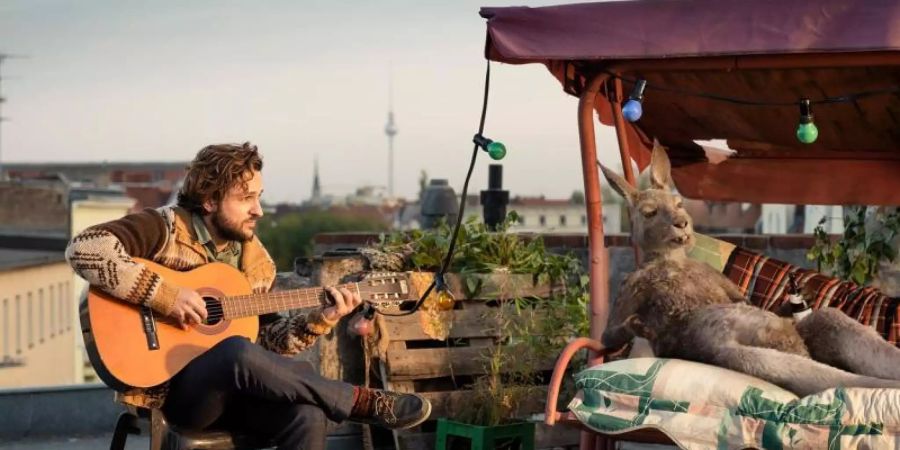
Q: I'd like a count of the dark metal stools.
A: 1